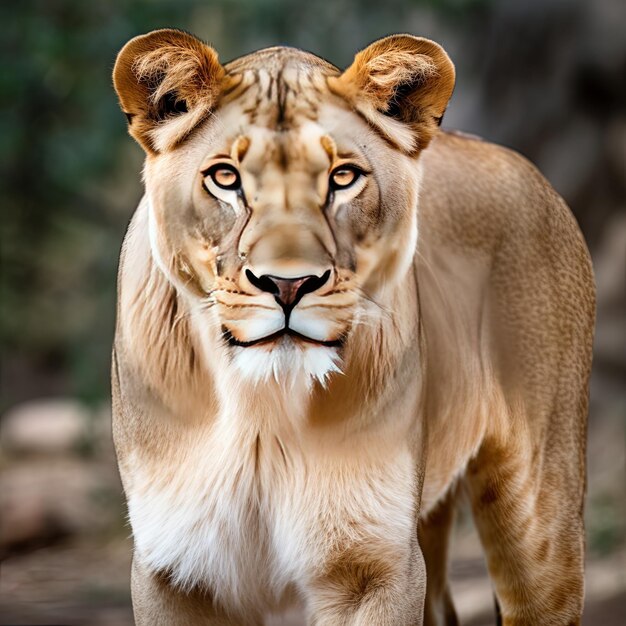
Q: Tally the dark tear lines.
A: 2